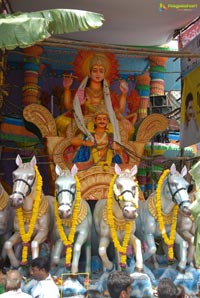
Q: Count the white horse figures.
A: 4